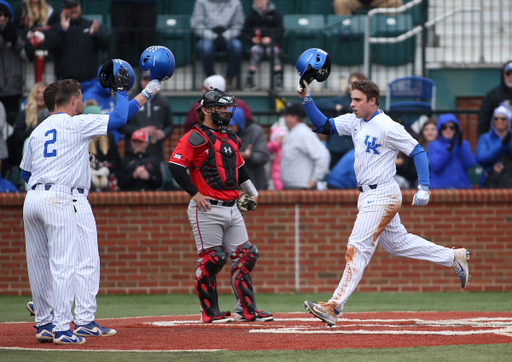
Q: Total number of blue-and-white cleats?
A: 6